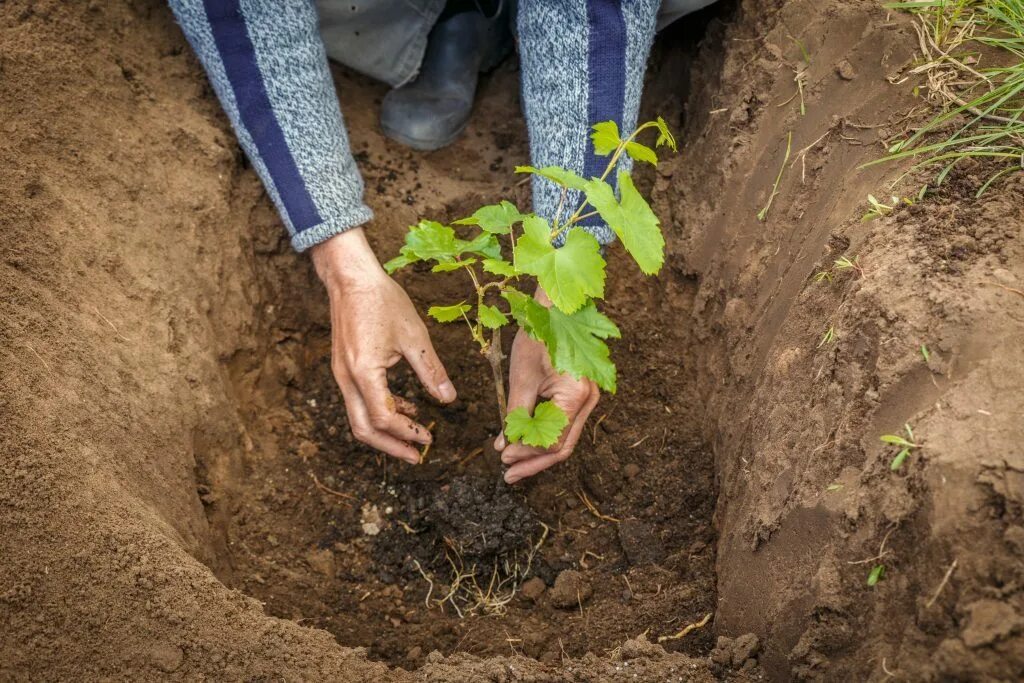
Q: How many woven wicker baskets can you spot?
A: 0